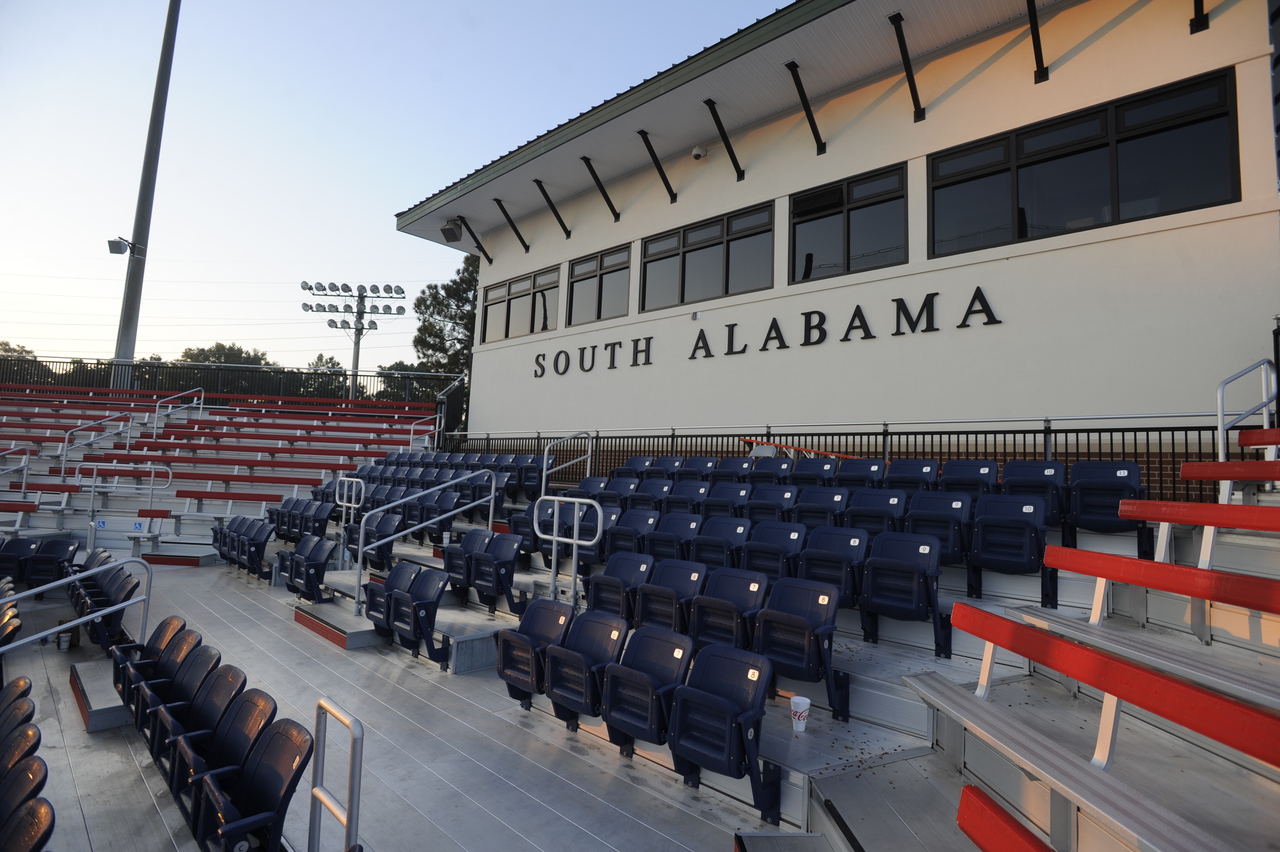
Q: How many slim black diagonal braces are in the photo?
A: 10